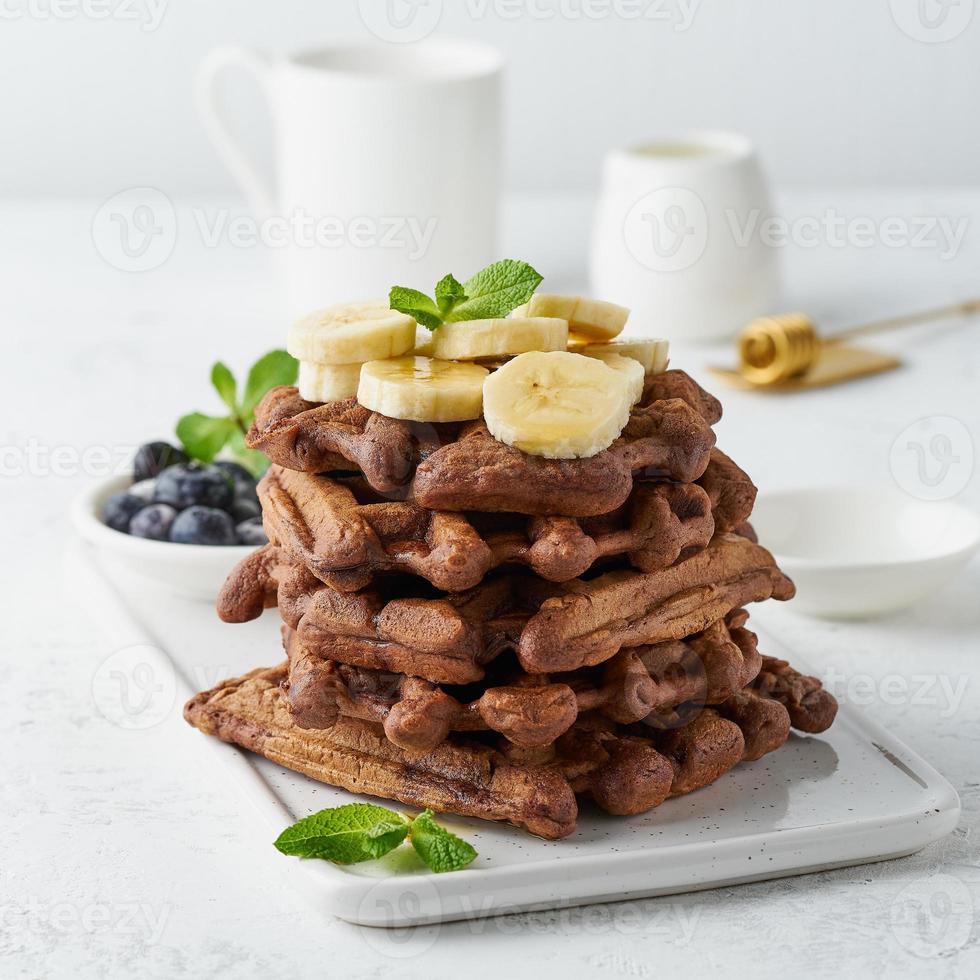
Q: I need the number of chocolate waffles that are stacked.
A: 5